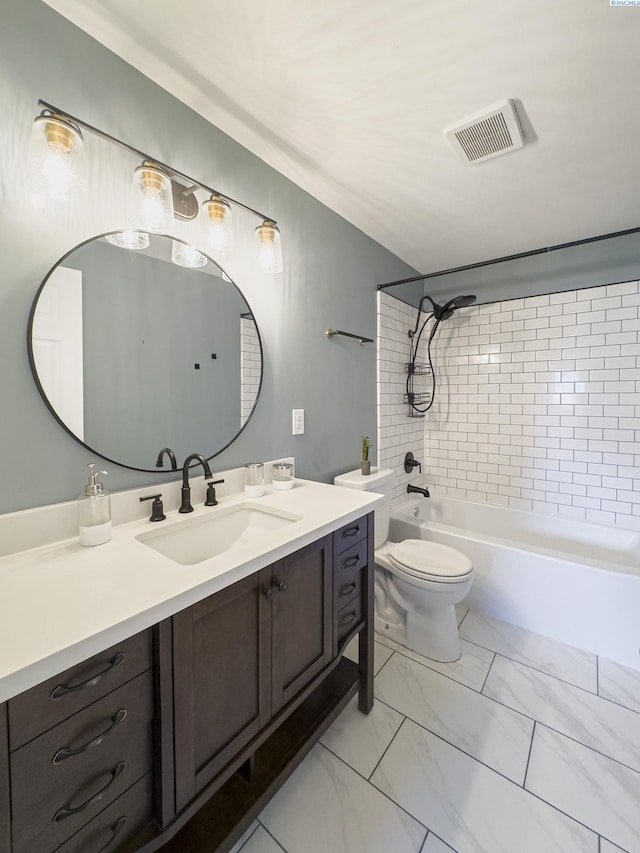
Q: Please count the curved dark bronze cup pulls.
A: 8